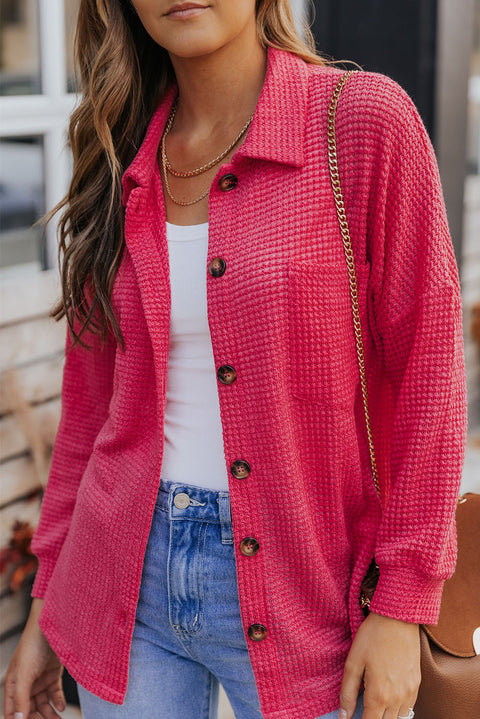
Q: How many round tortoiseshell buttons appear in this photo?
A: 6